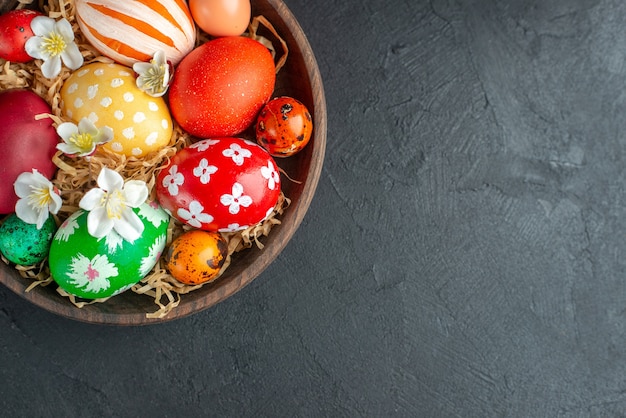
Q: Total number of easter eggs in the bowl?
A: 11